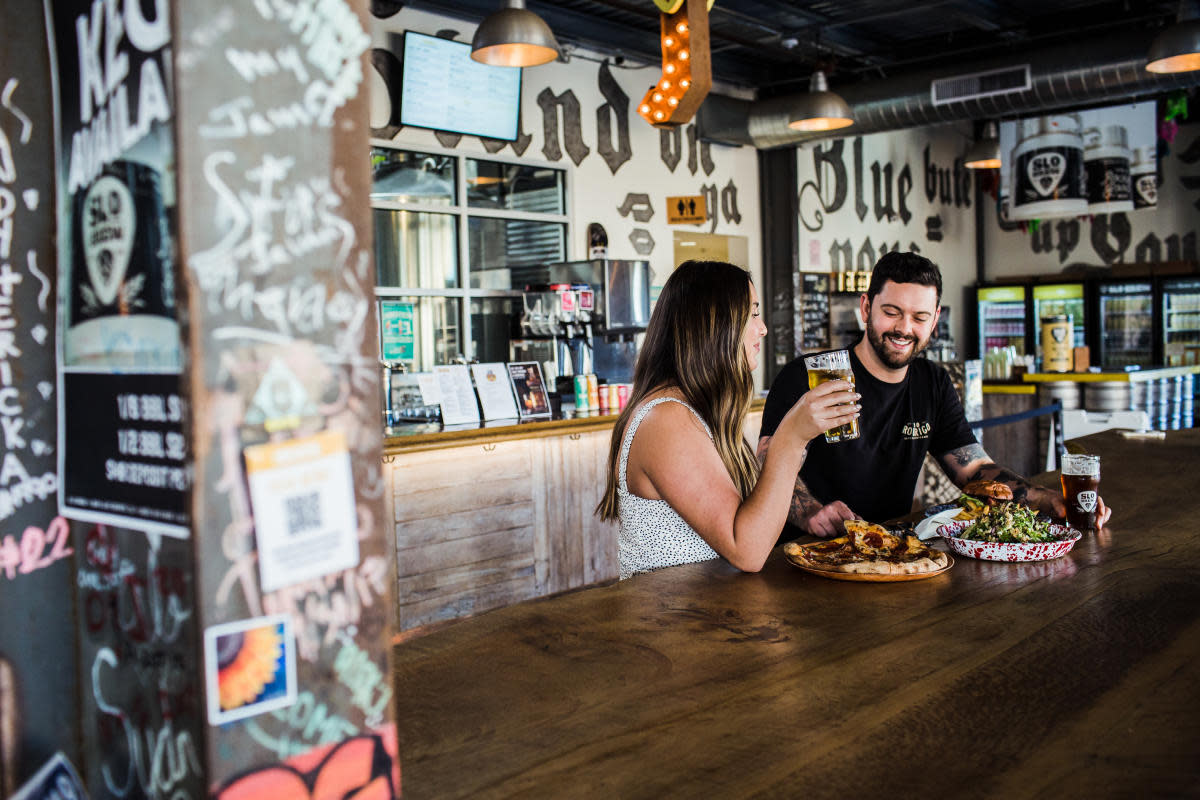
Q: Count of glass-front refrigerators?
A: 4